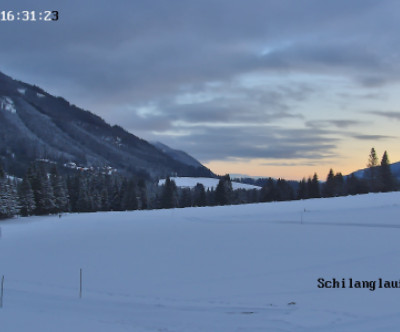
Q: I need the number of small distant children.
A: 0